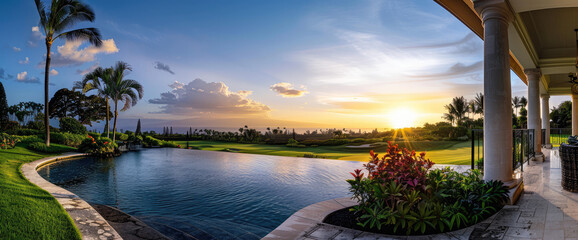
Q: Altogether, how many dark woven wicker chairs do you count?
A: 1